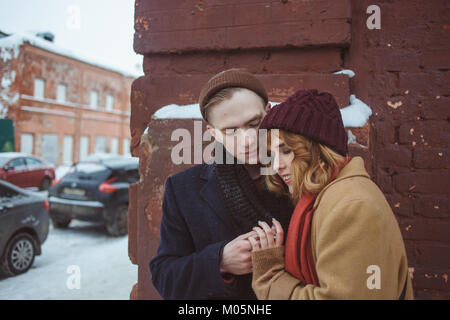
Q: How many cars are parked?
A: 3